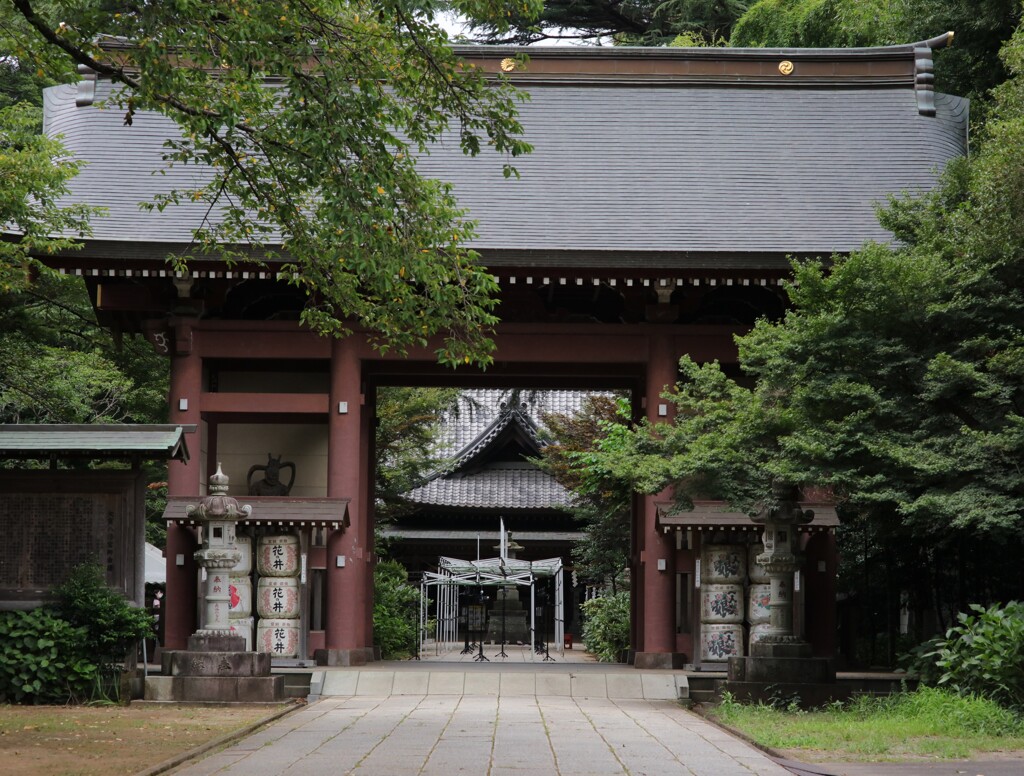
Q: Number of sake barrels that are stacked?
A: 12